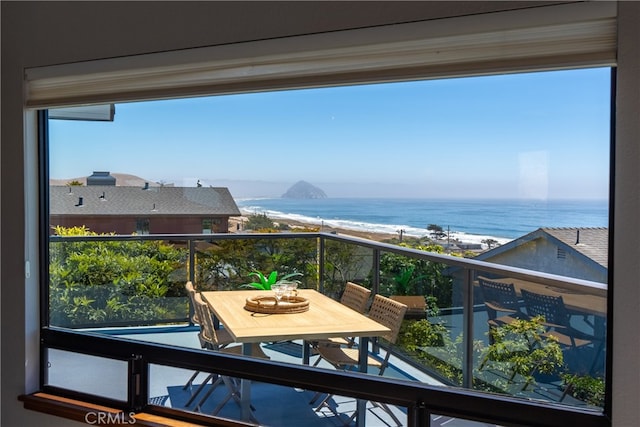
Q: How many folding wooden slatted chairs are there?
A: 4